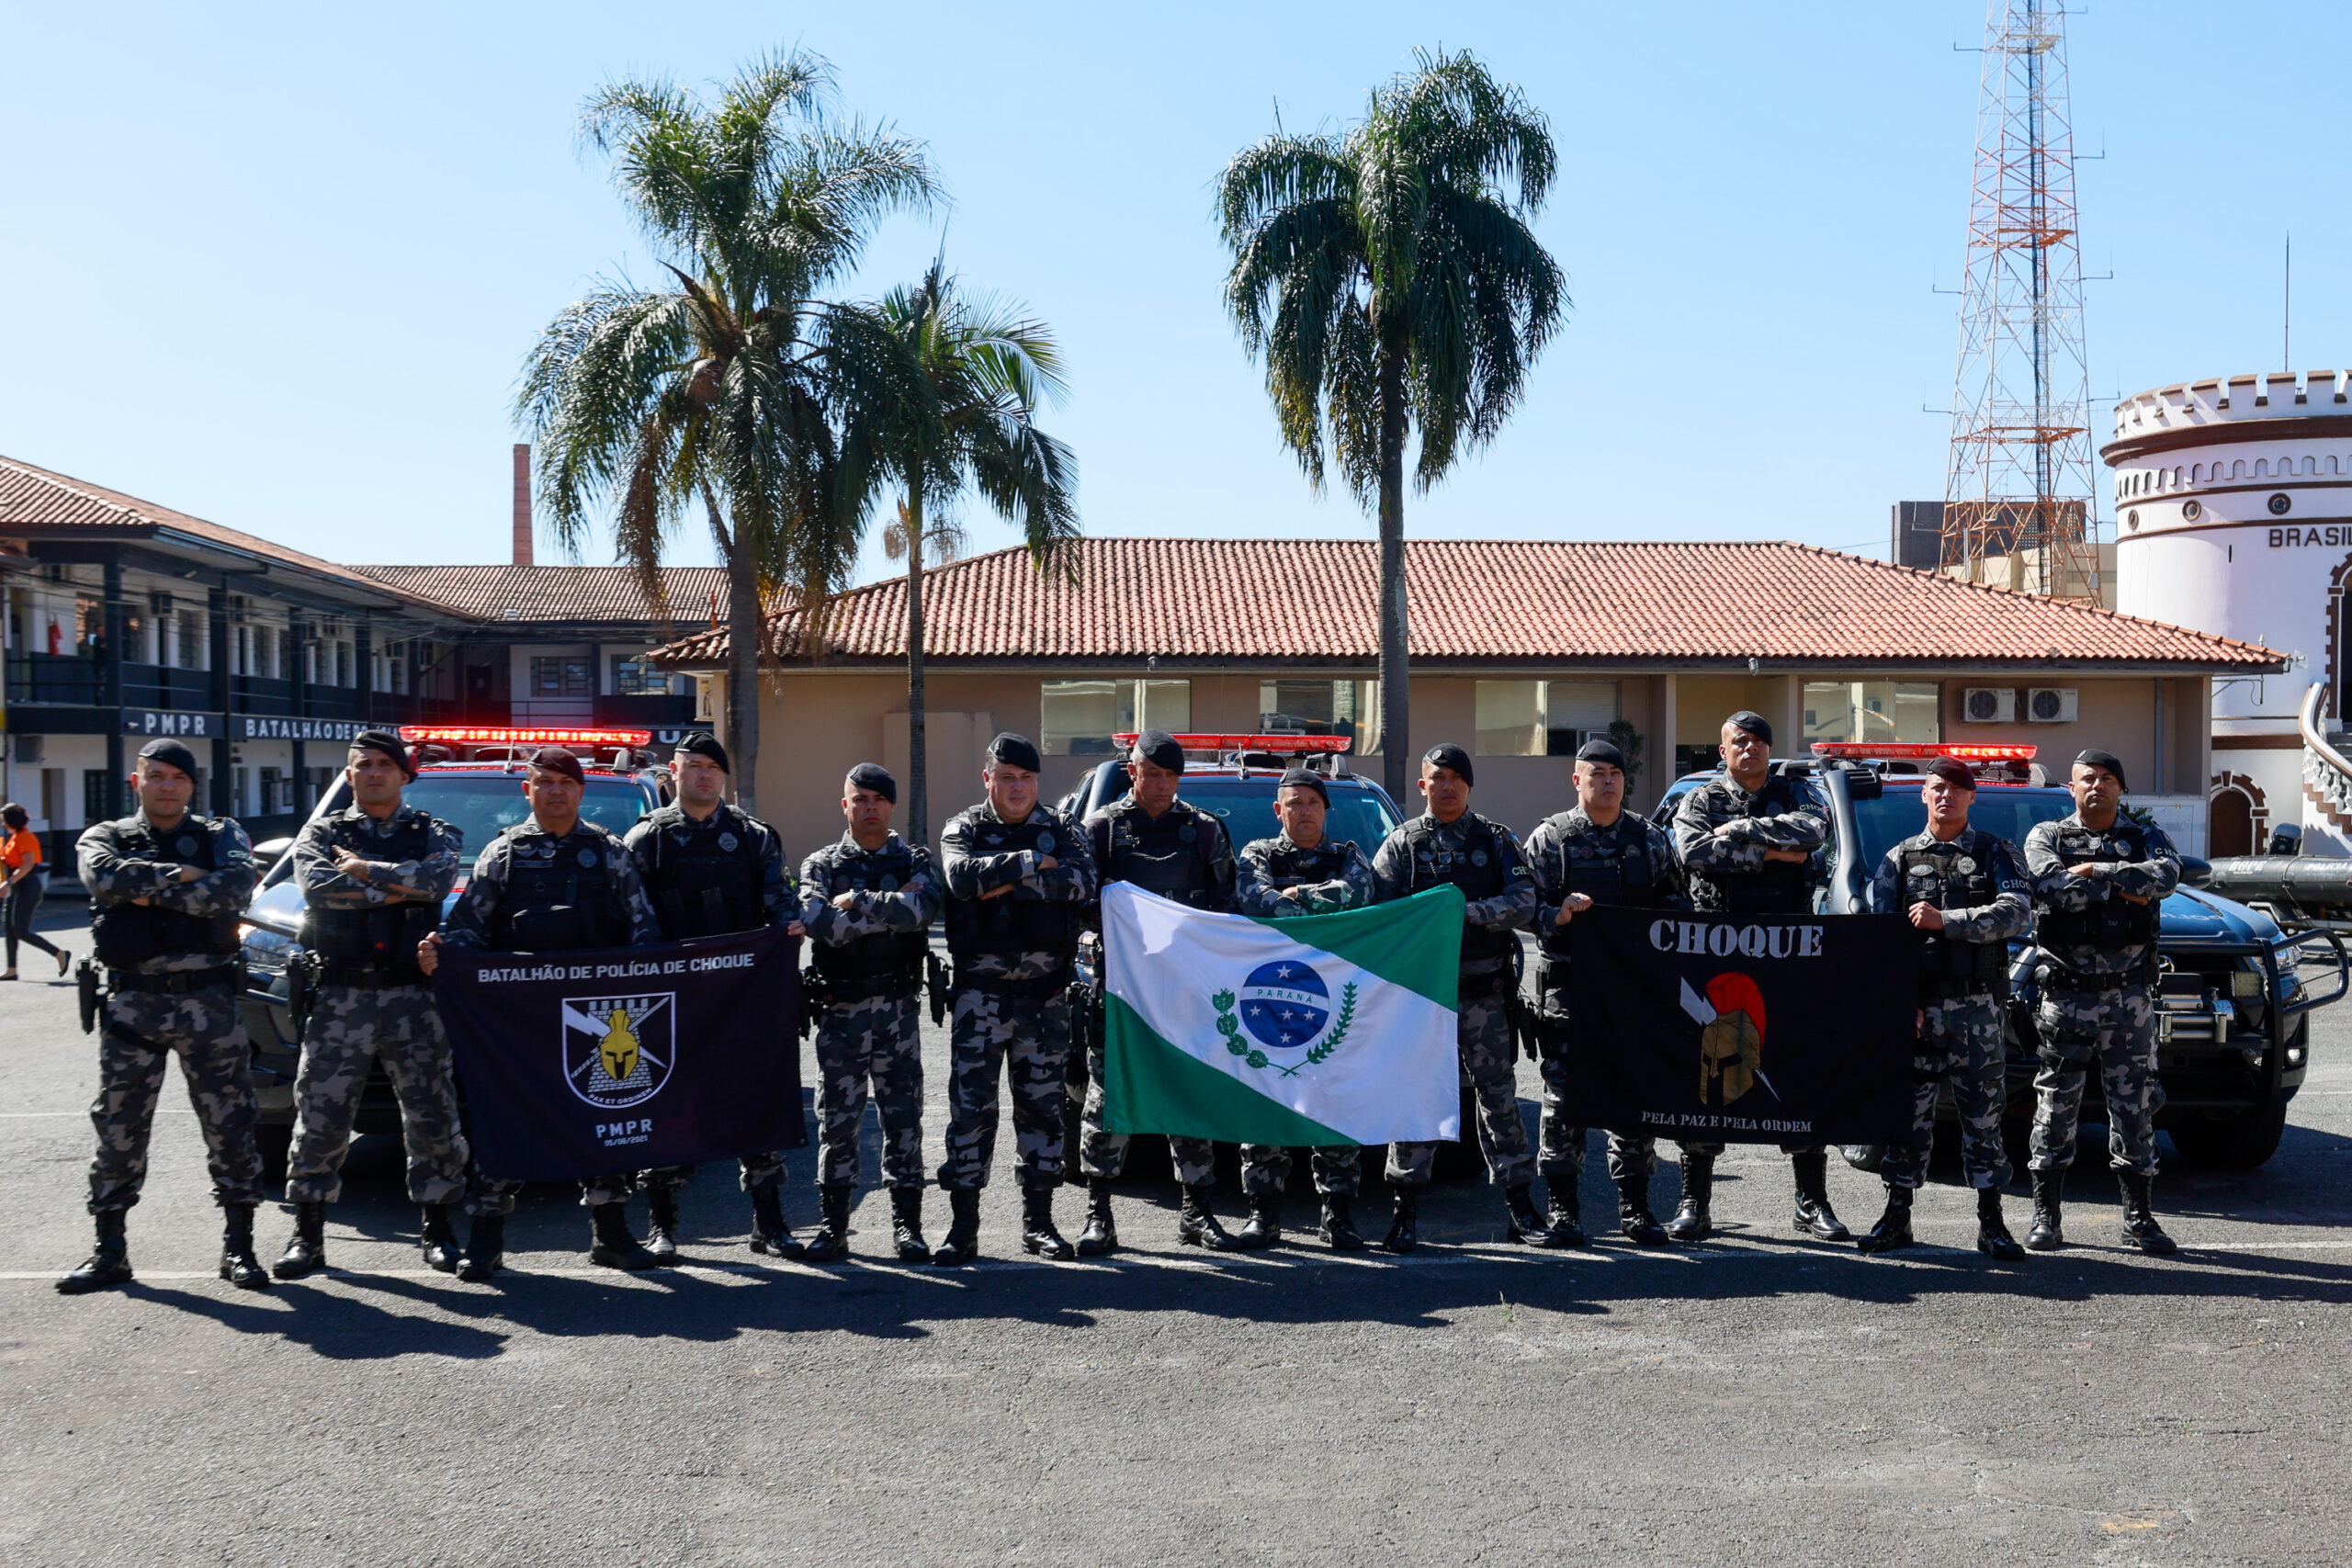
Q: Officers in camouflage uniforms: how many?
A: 13